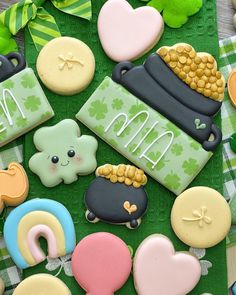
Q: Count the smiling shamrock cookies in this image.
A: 1